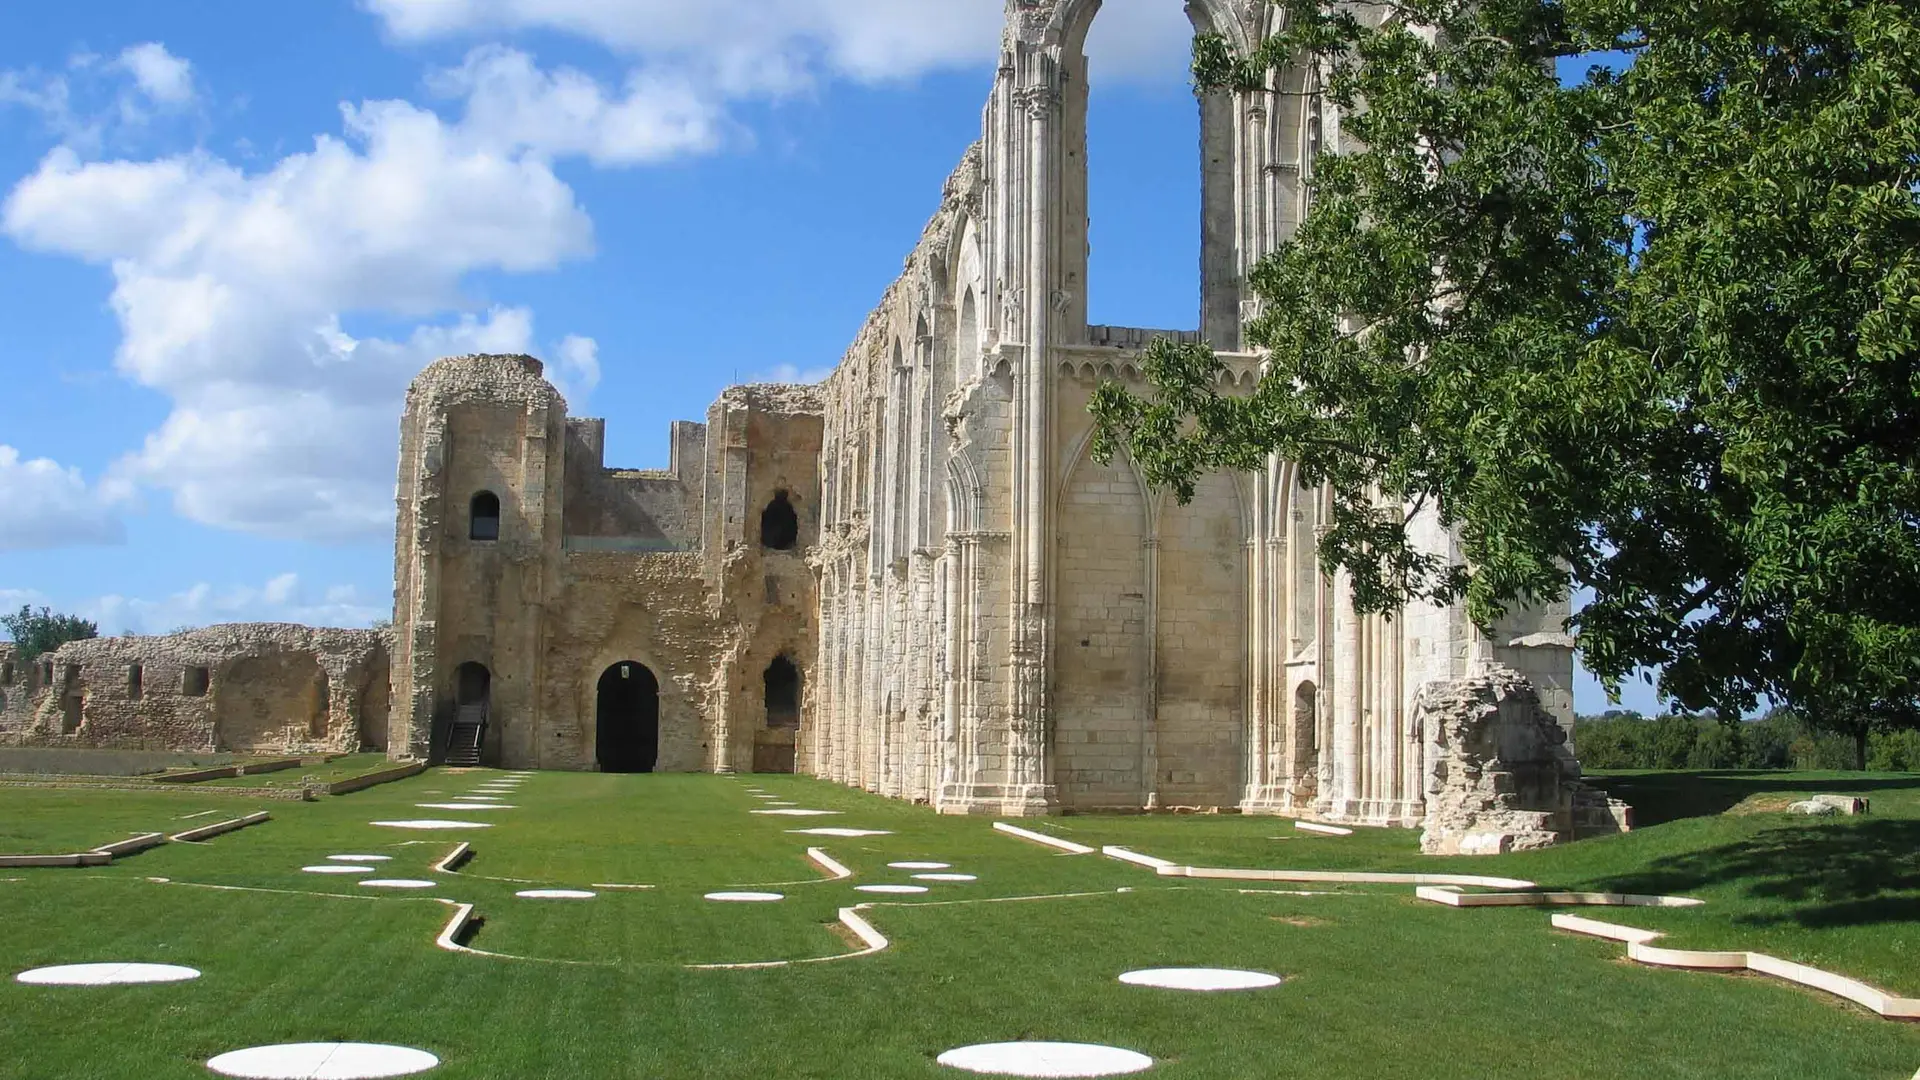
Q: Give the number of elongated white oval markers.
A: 12